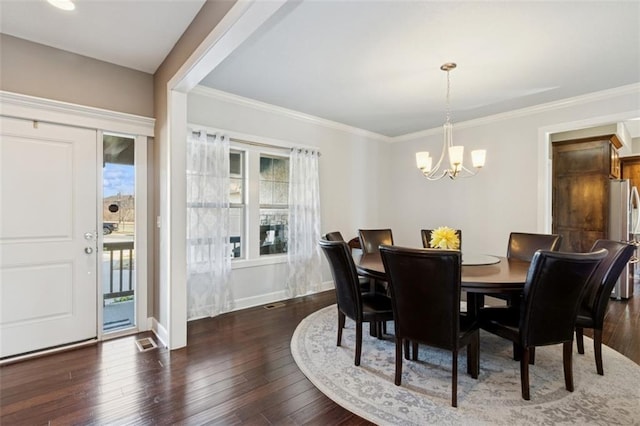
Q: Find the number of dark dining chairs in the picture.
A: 8